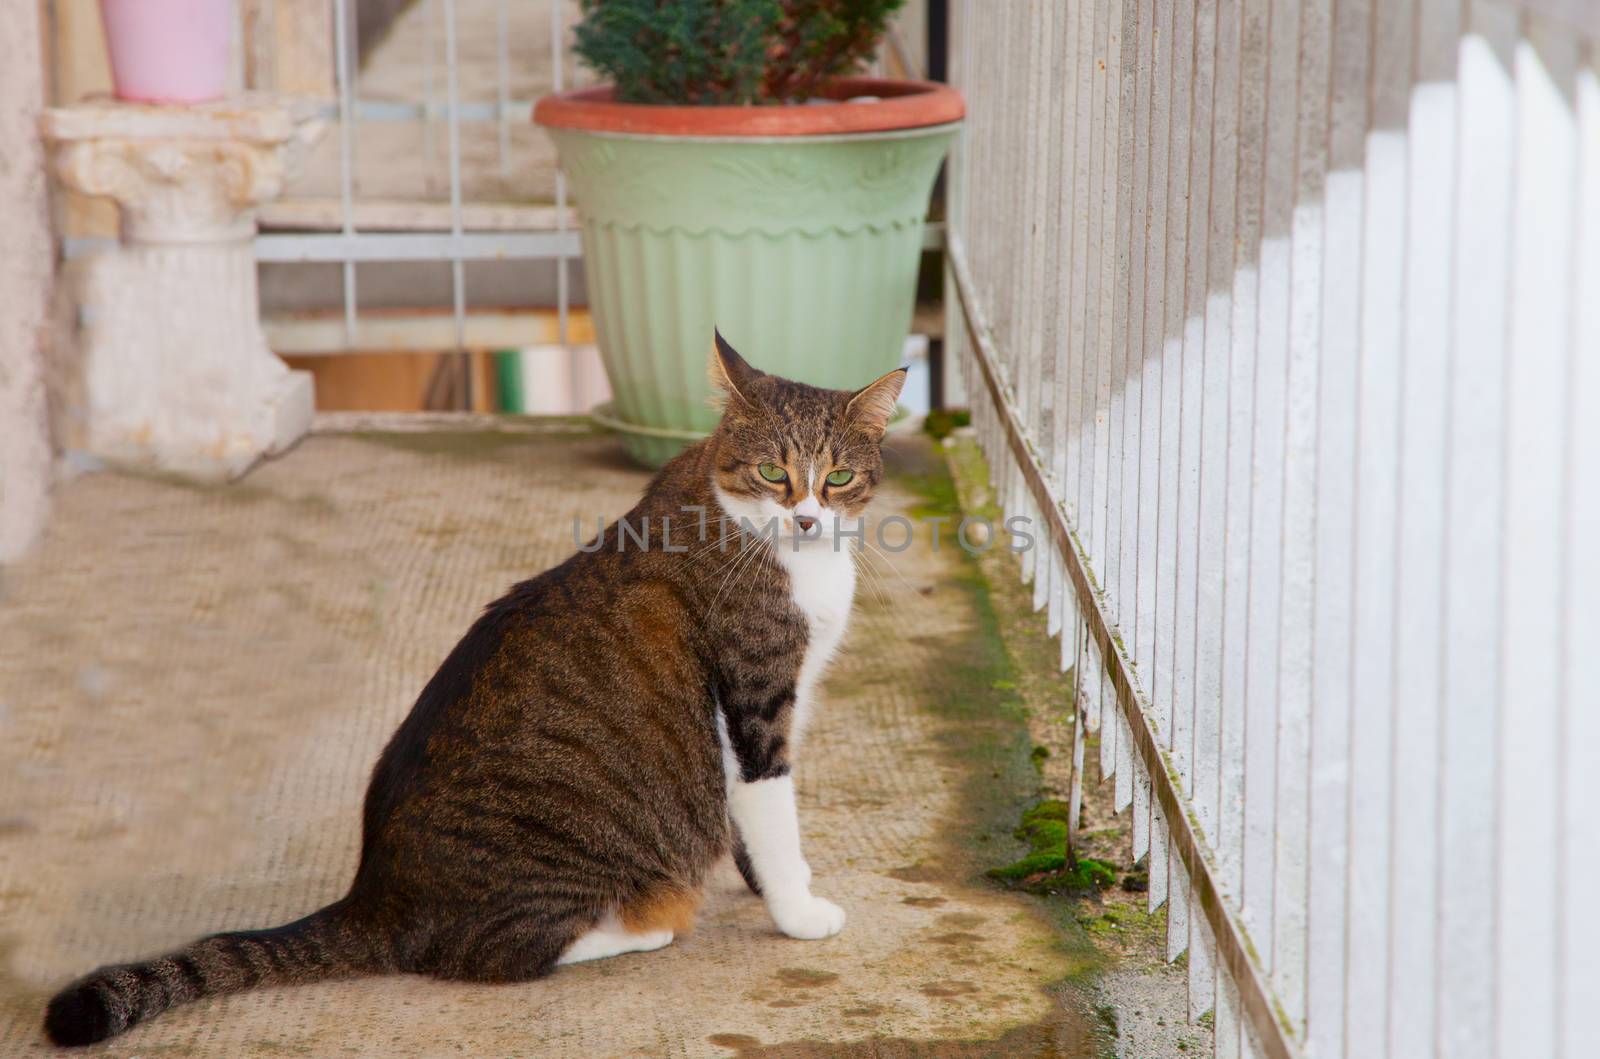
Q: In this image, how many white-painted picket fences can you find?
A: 1